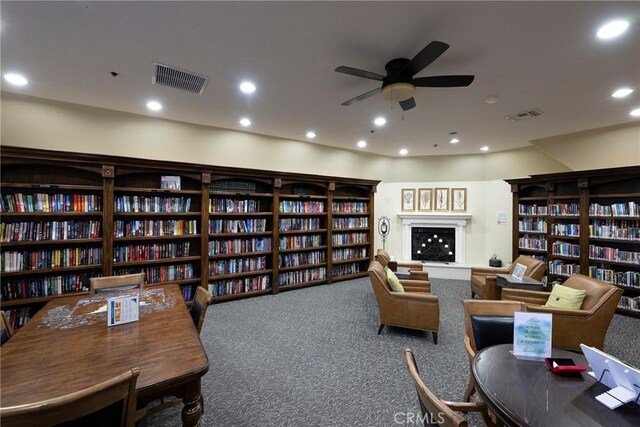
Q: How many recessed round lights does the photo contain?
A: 13